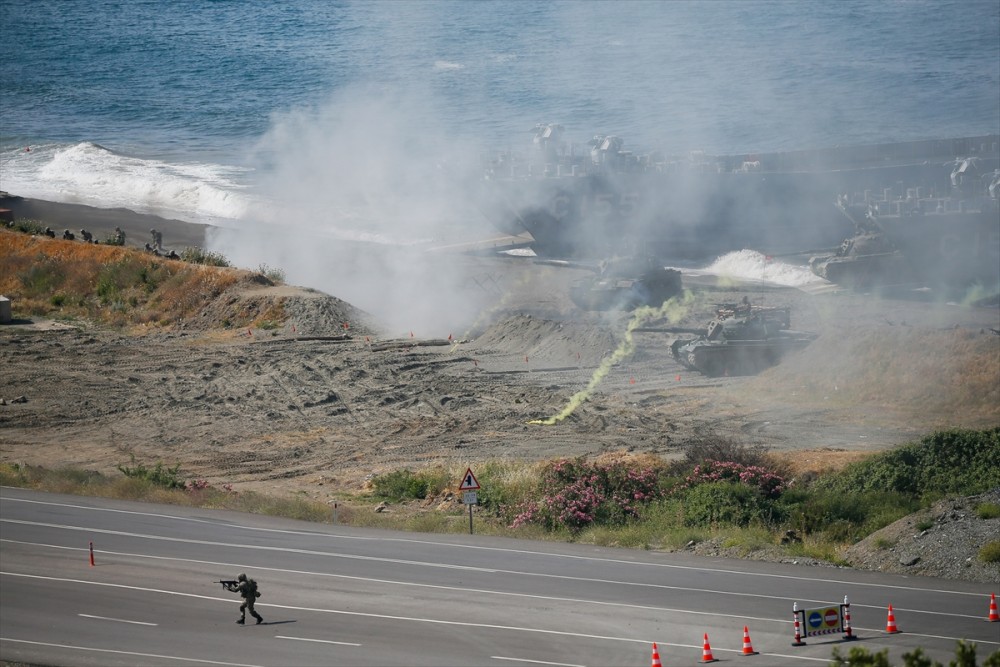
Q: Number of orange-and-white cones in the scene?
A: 5